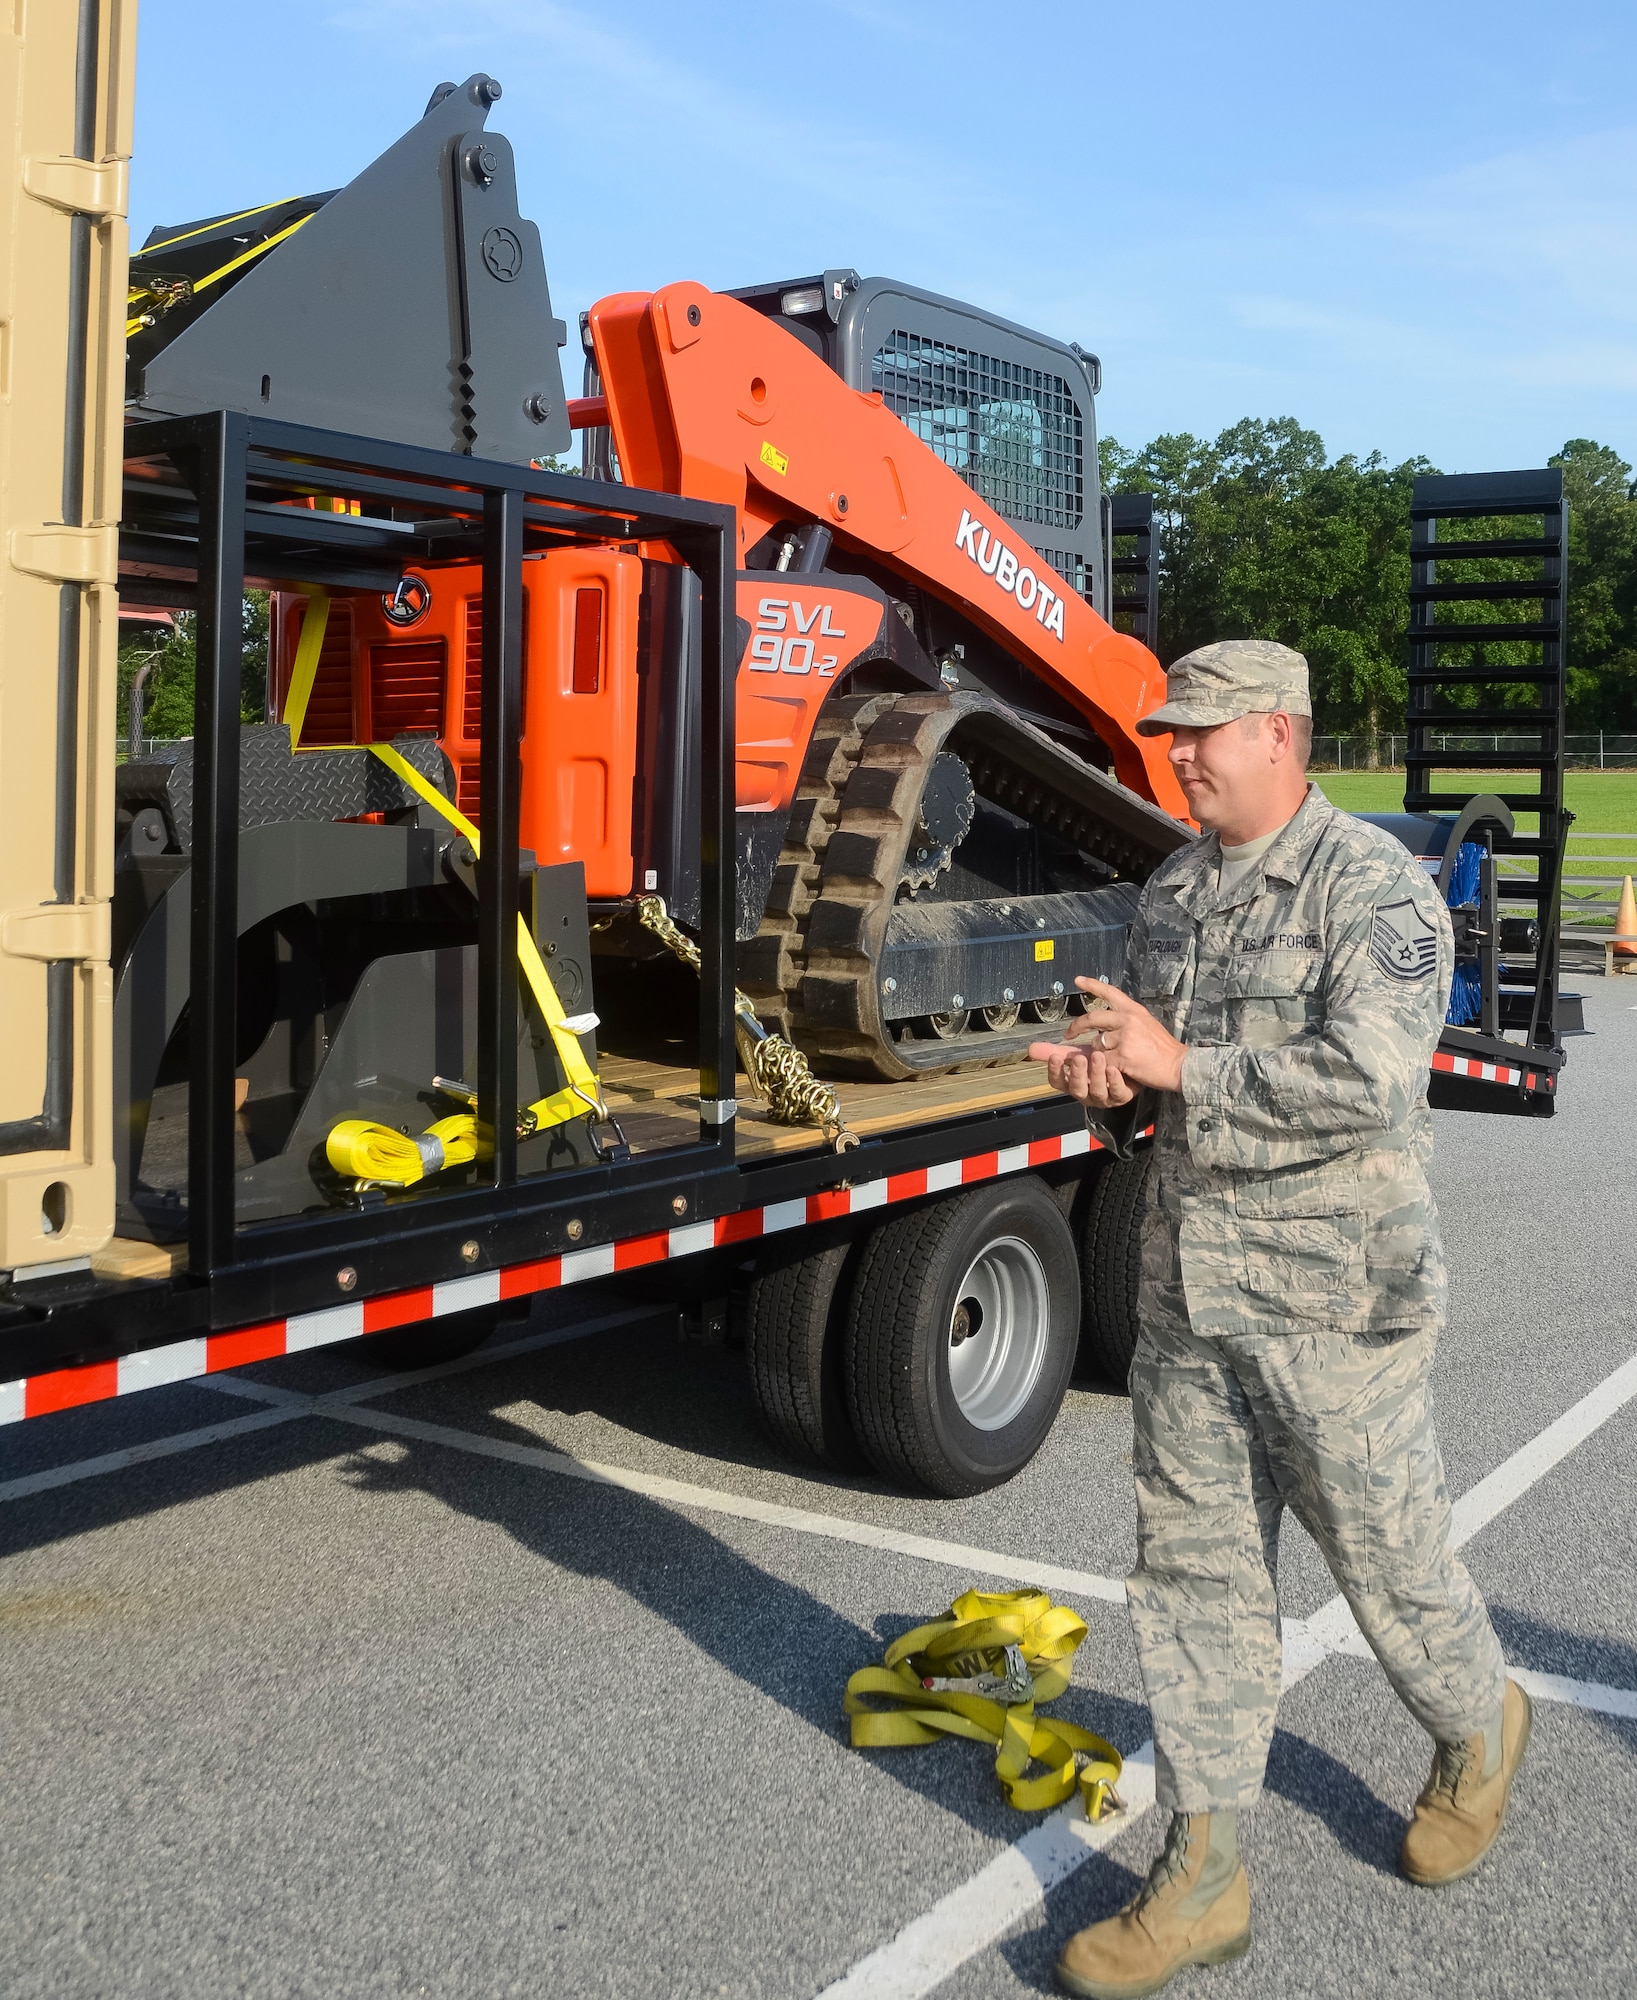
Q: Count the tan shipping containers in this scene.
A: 1